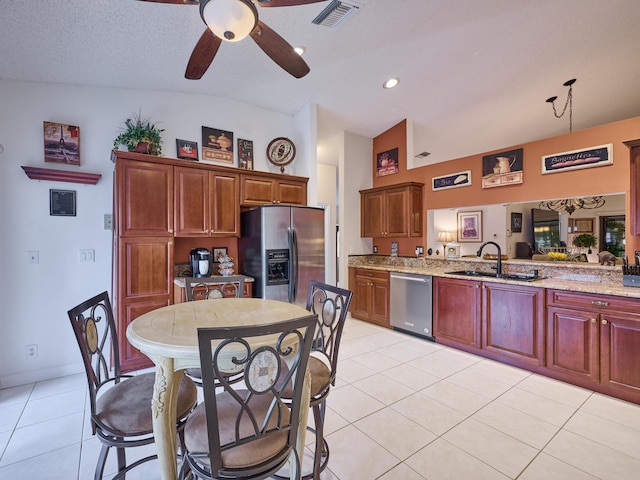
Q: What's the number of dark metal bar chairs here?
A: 4